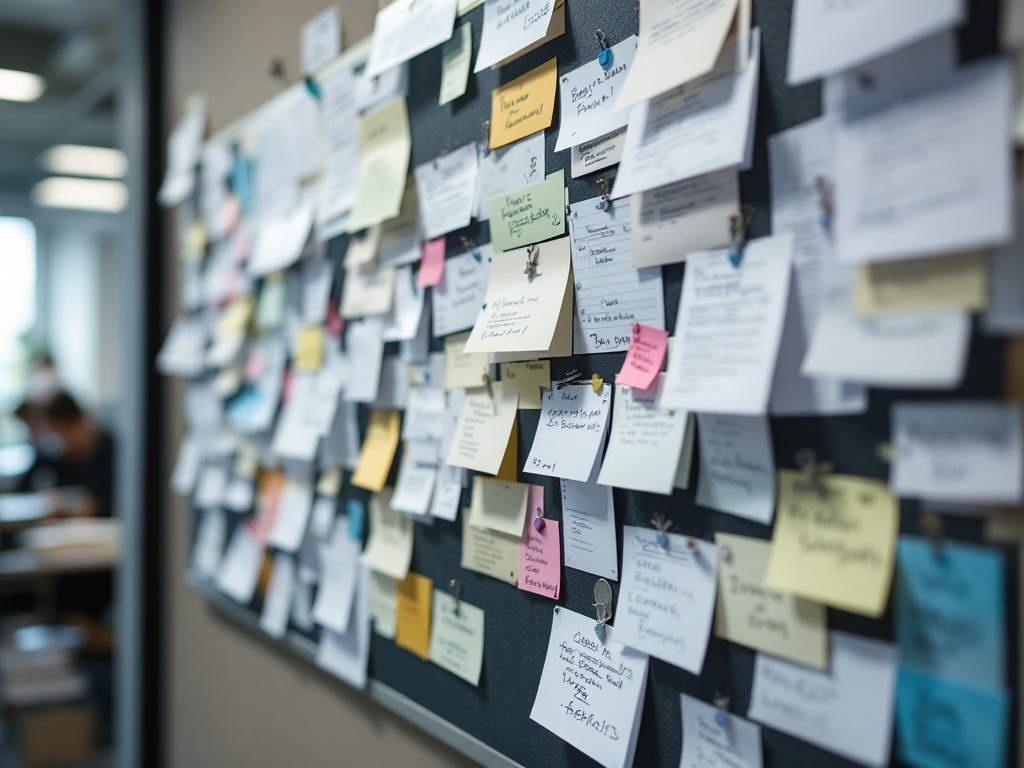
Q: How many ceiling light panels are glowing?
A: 3